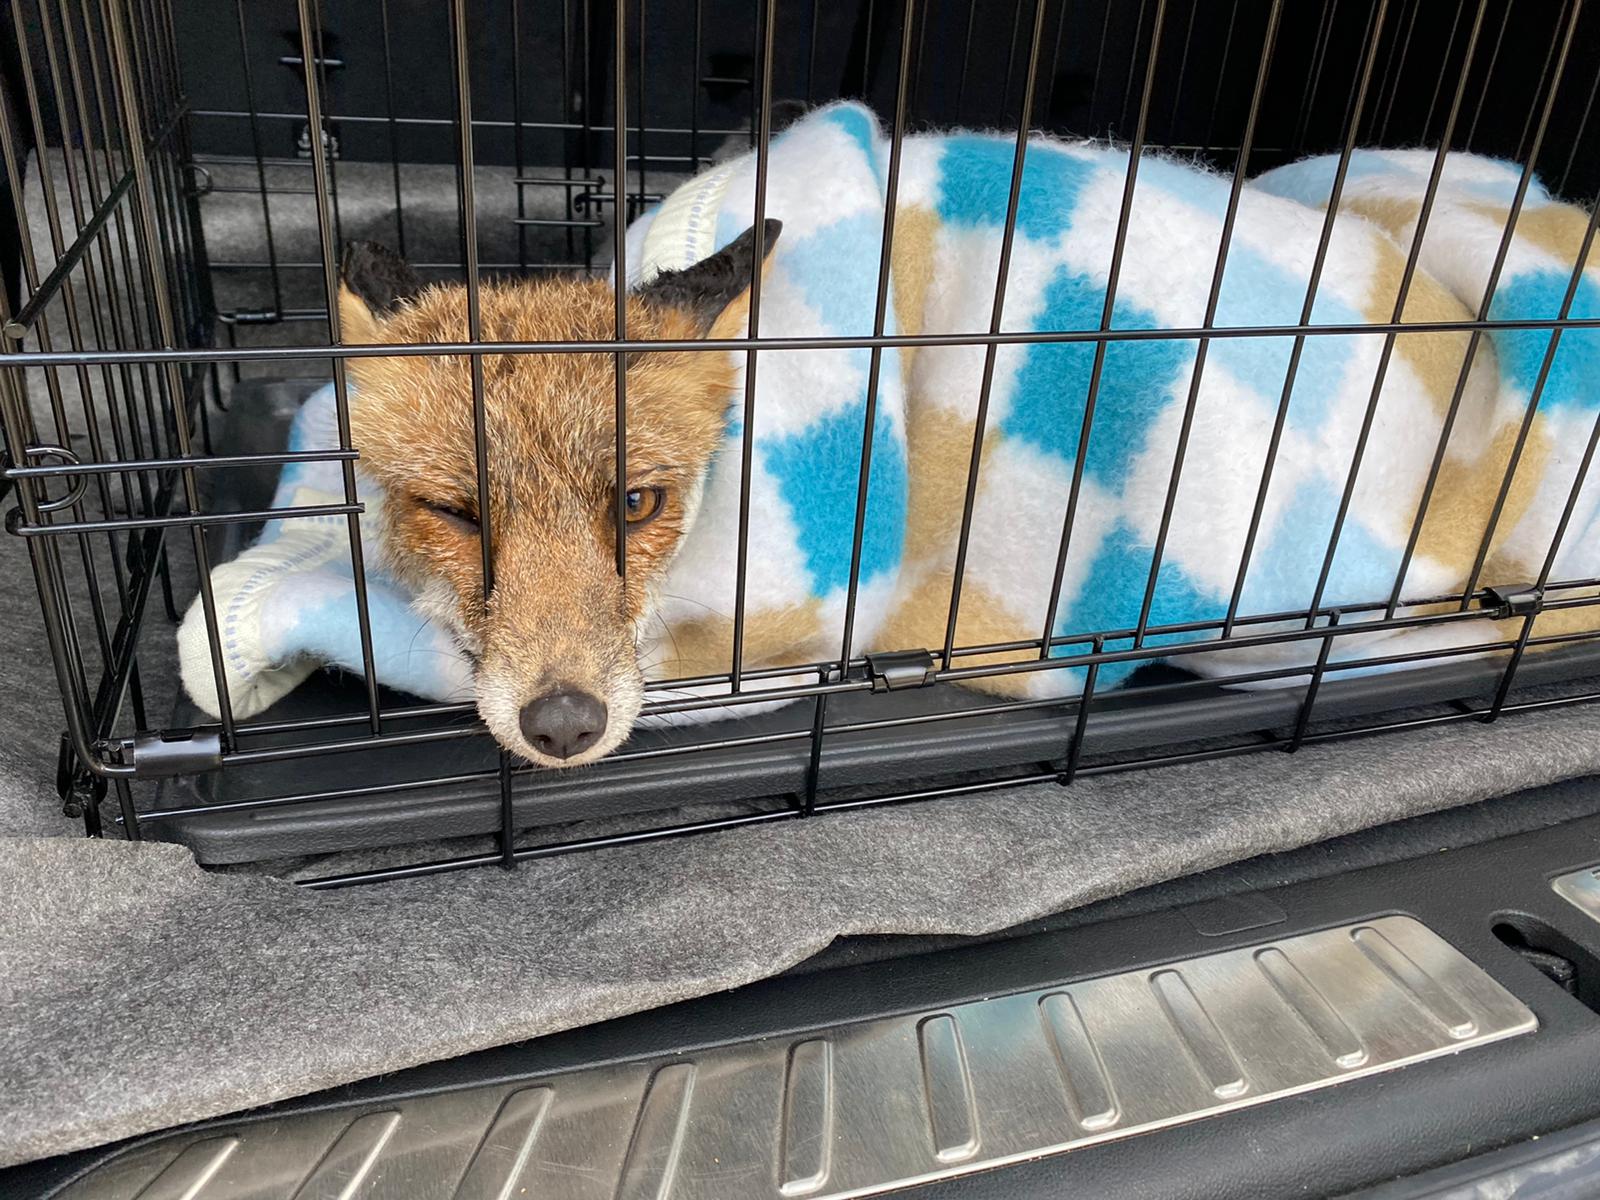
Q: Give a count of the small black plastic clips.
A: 3